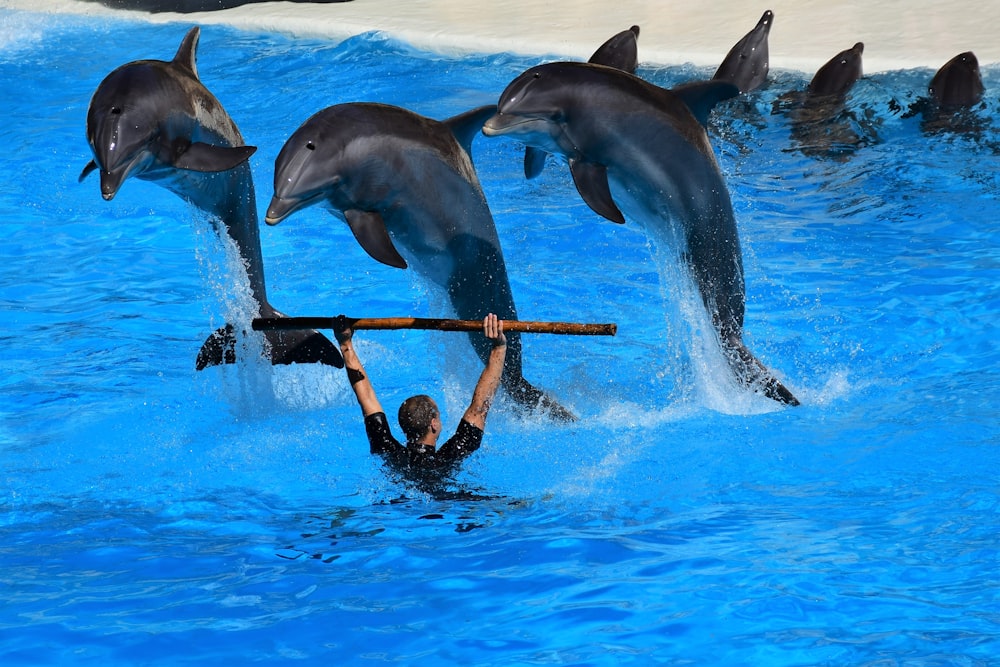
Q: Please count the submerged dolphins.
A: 4